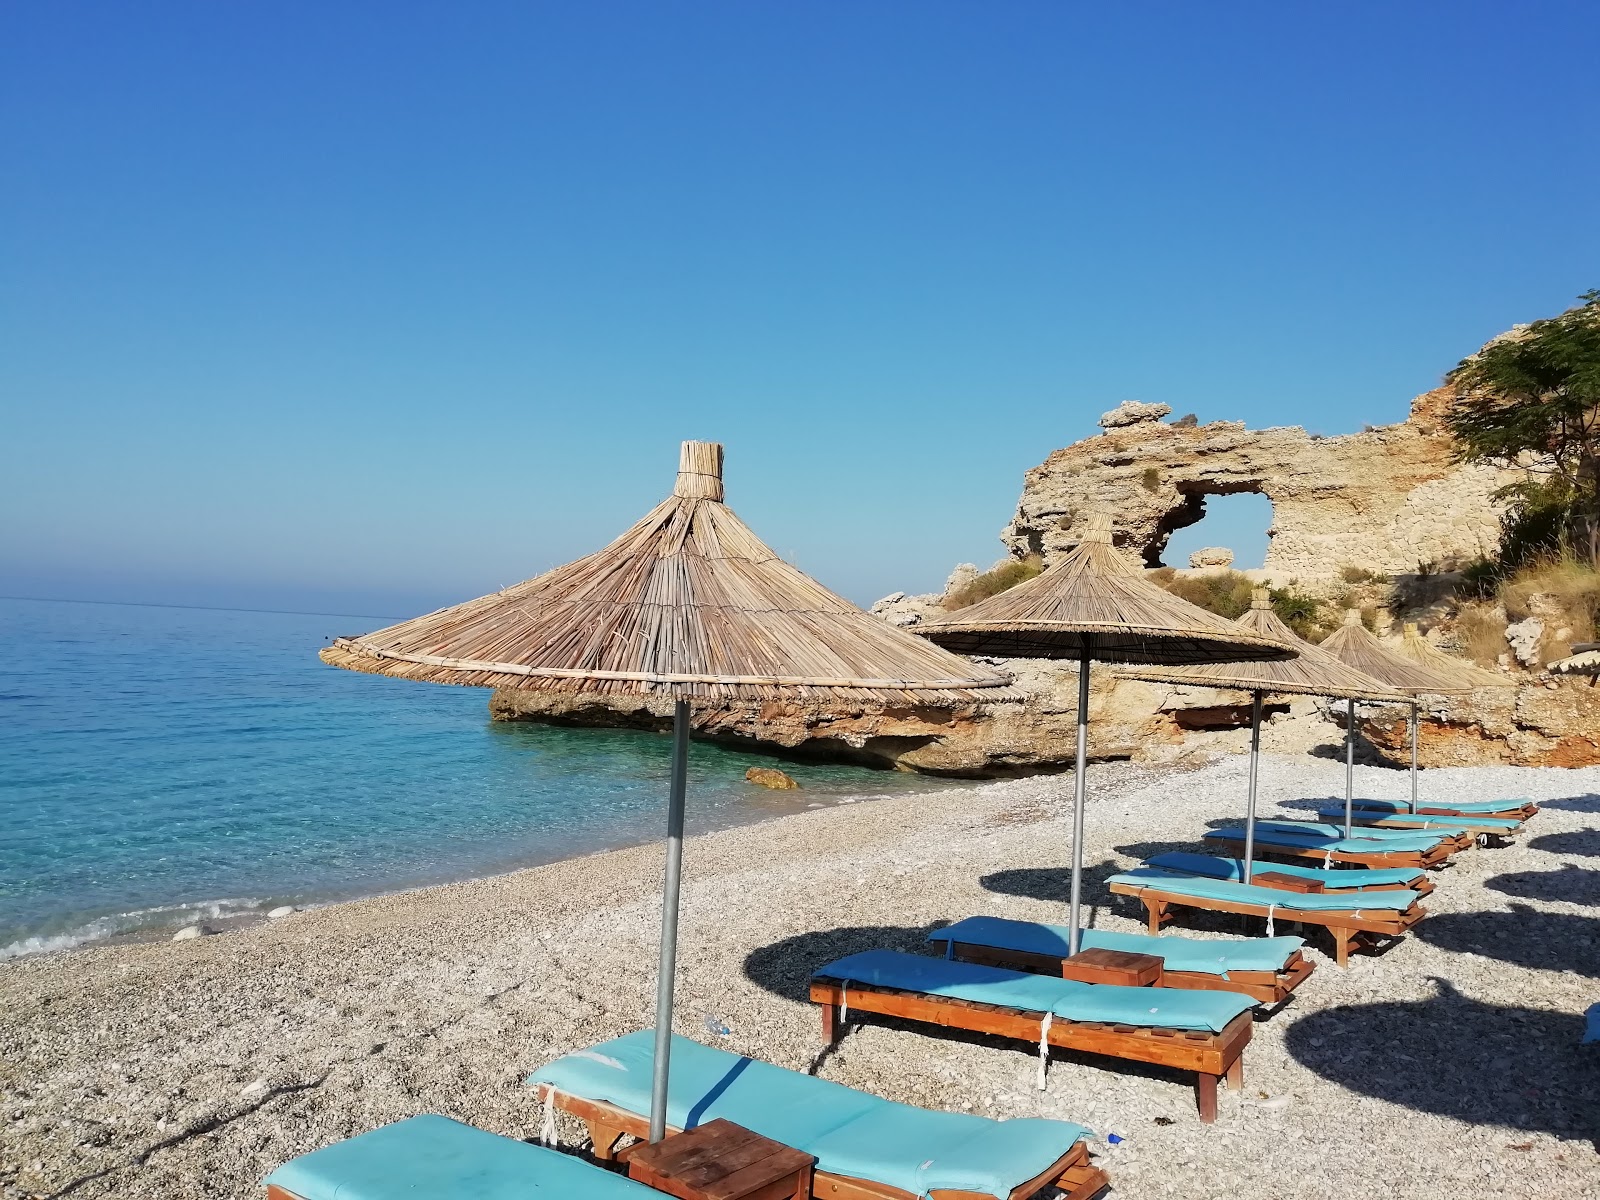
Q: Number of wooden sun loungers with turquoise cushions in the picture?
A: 10